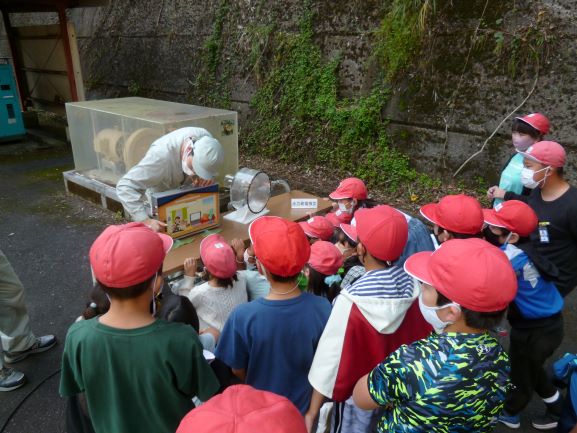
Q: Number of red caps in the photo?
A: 15